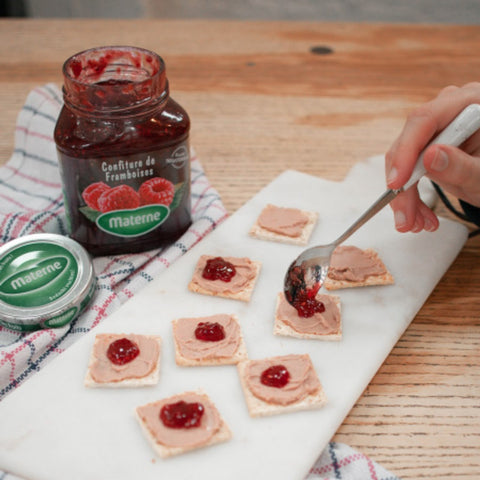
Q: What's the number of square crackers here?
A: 8